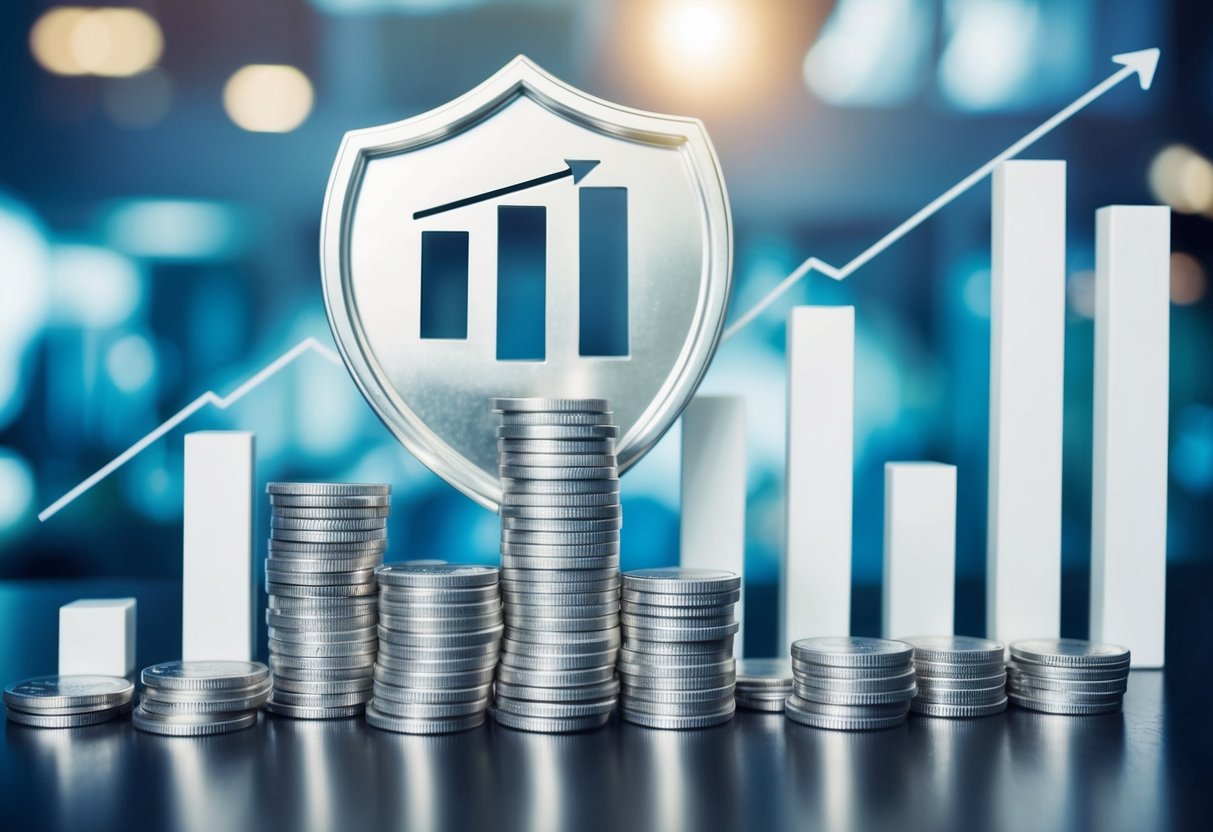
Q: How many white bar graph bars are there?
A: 7